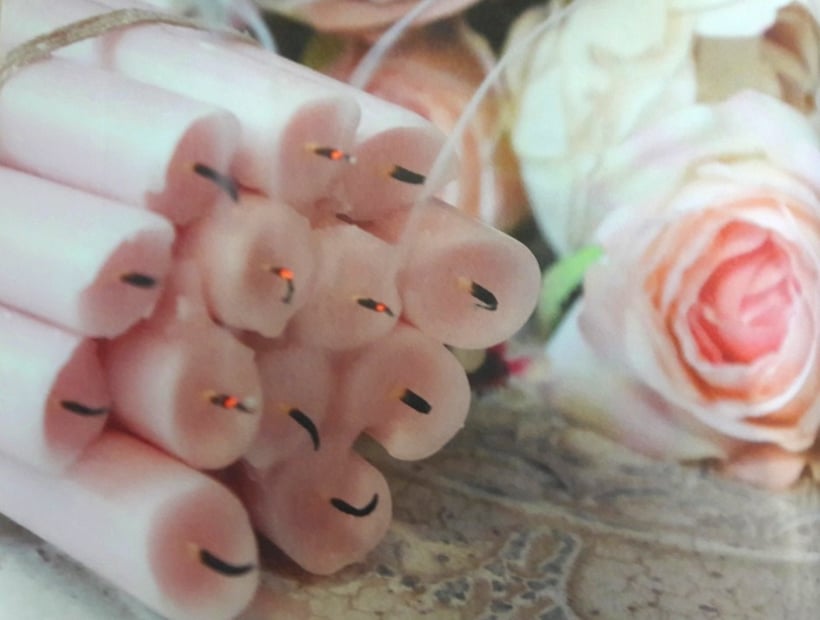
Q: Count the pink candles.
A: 13